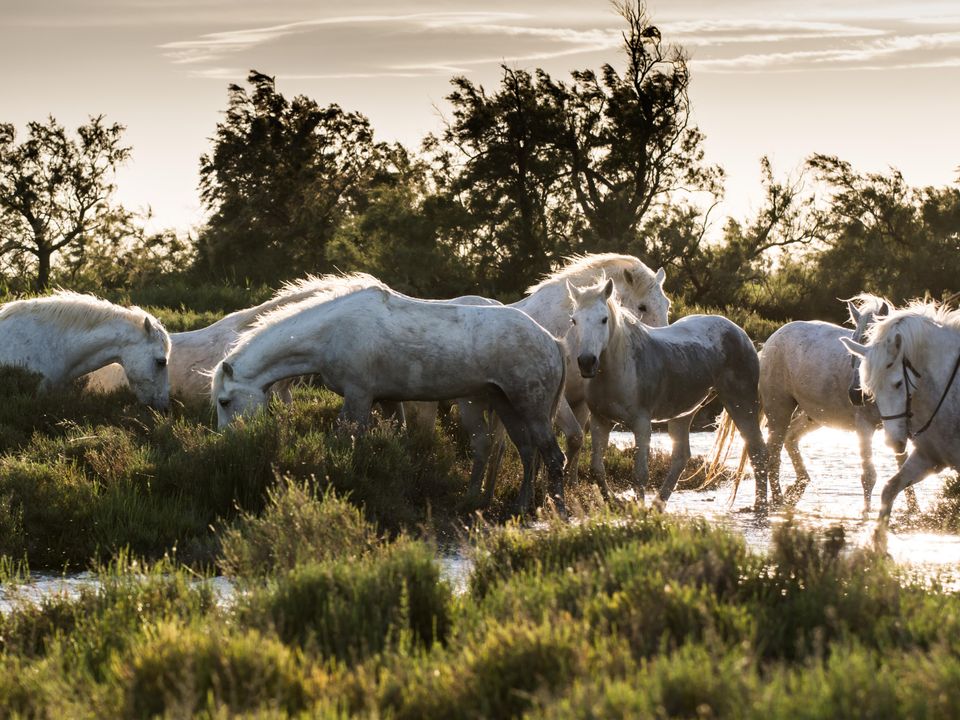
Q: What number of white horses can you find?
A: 7